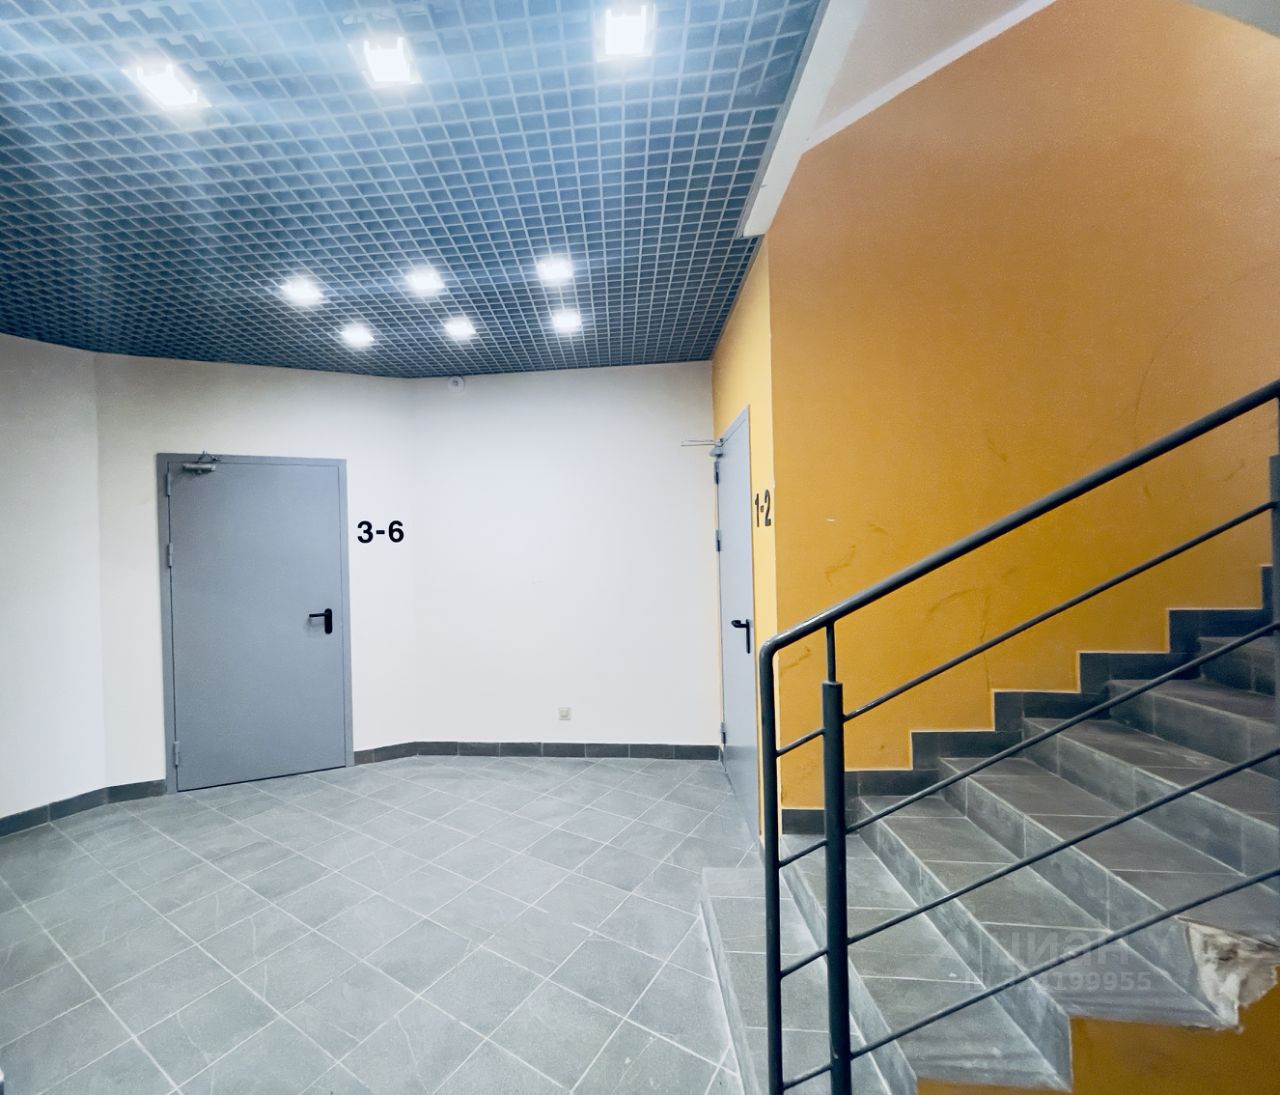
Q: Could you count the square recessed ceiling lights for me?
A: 9